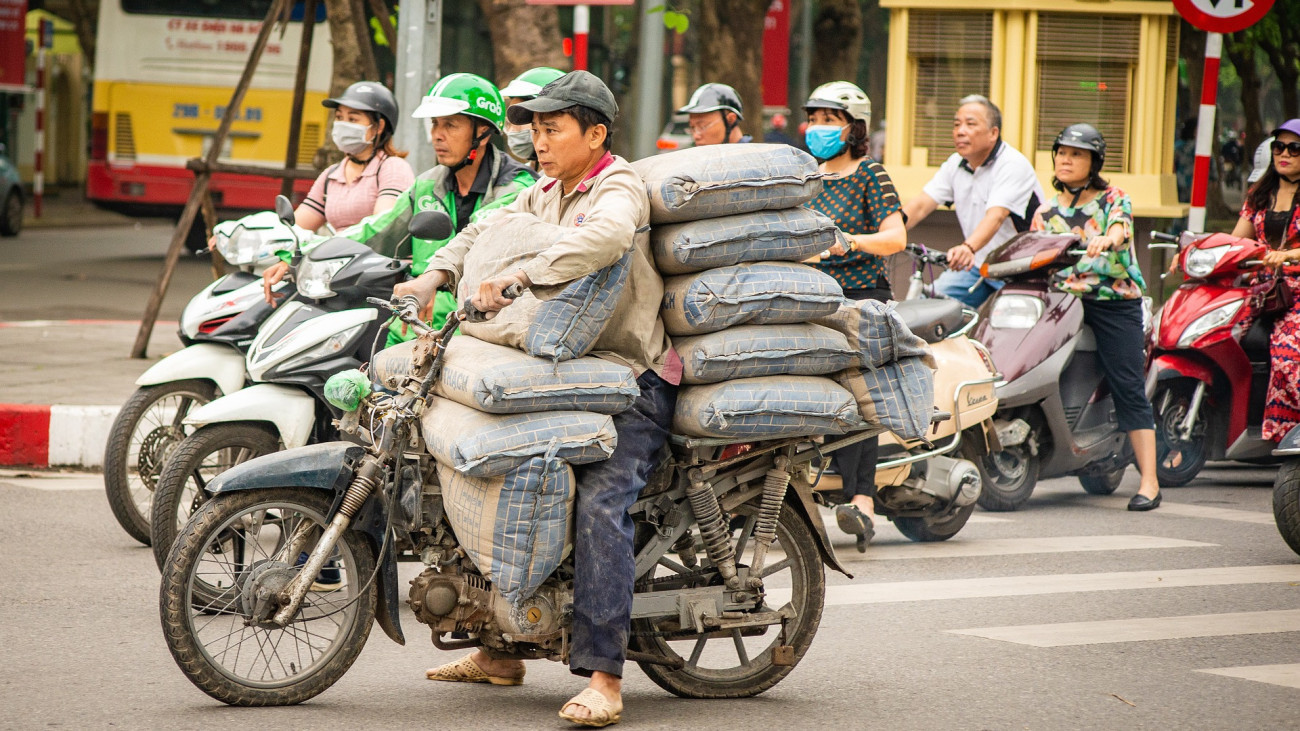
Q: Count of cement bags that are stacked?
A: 11